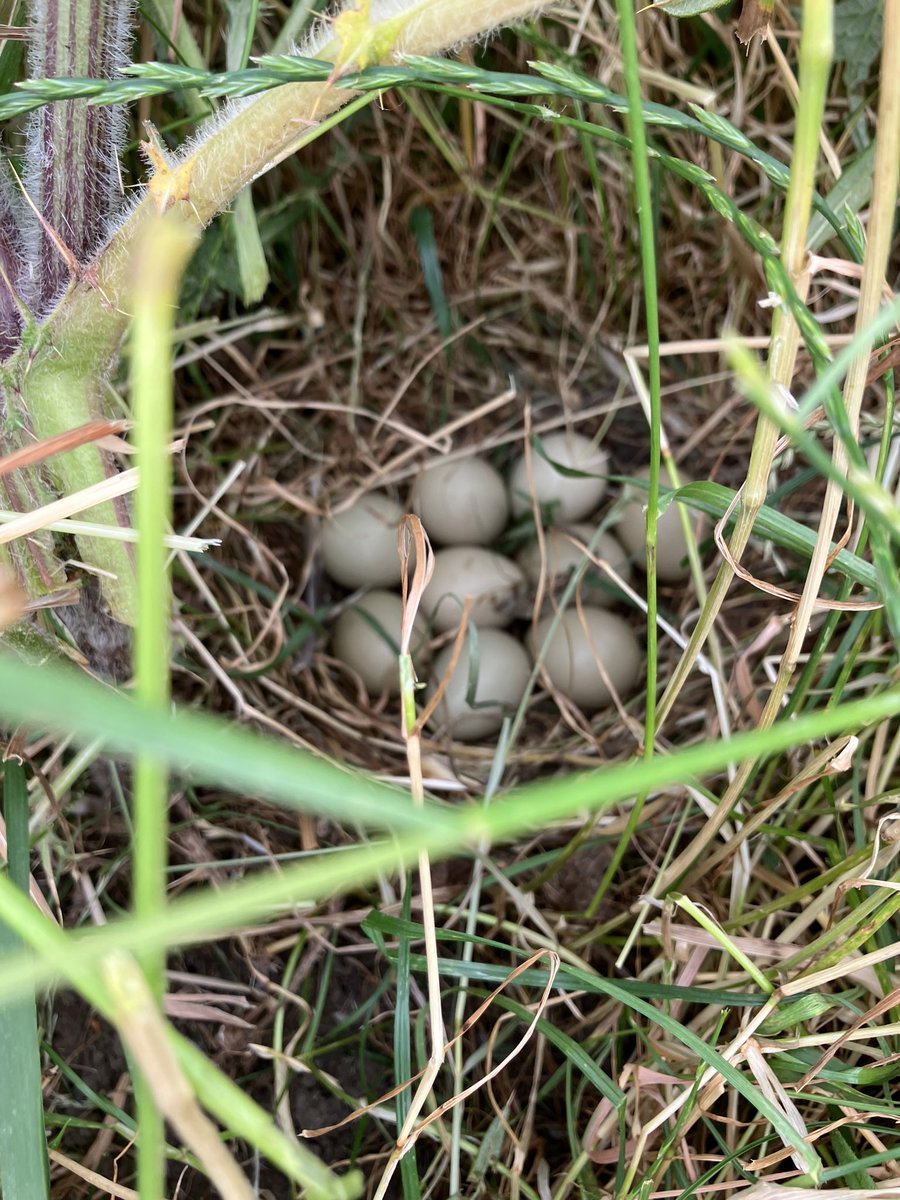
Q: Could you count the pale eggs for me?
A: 9